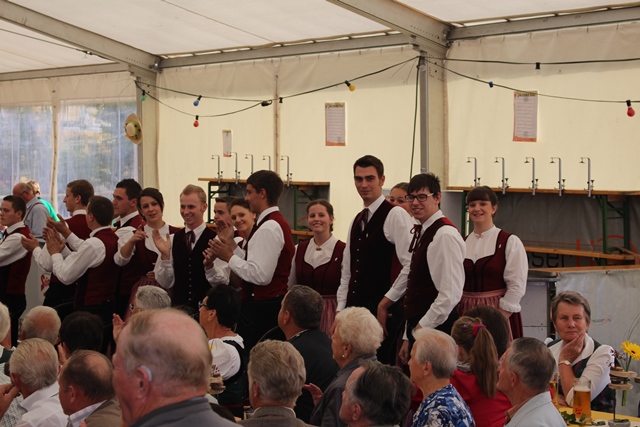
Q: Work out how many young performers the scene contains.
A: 14